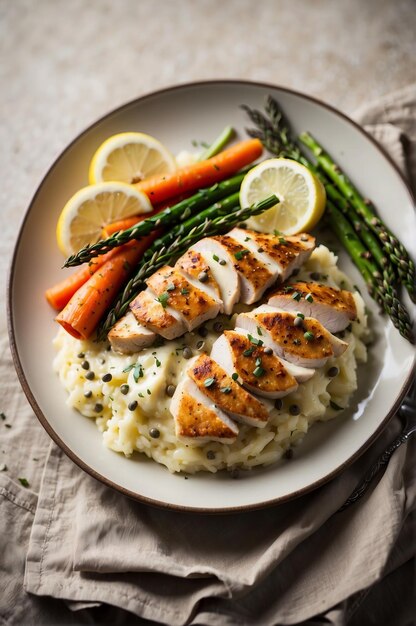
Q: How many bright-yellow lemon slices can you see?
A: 3